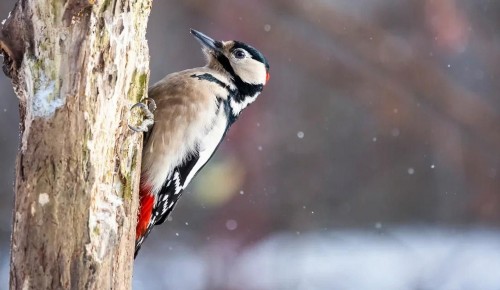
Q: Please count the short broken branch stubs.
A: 1